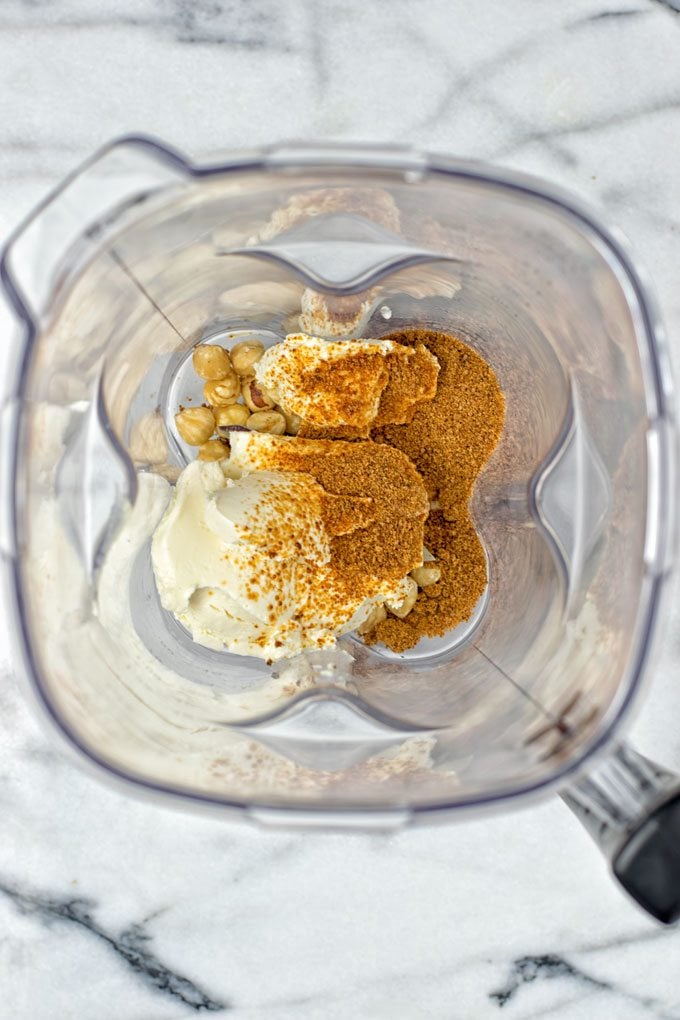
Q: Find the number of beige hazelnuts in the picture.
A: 12